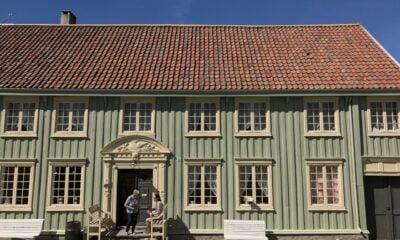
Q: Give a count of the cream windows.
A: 12